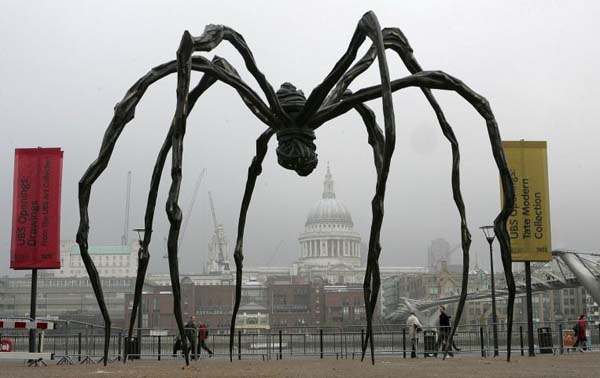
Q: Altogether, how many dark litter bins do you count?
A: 3